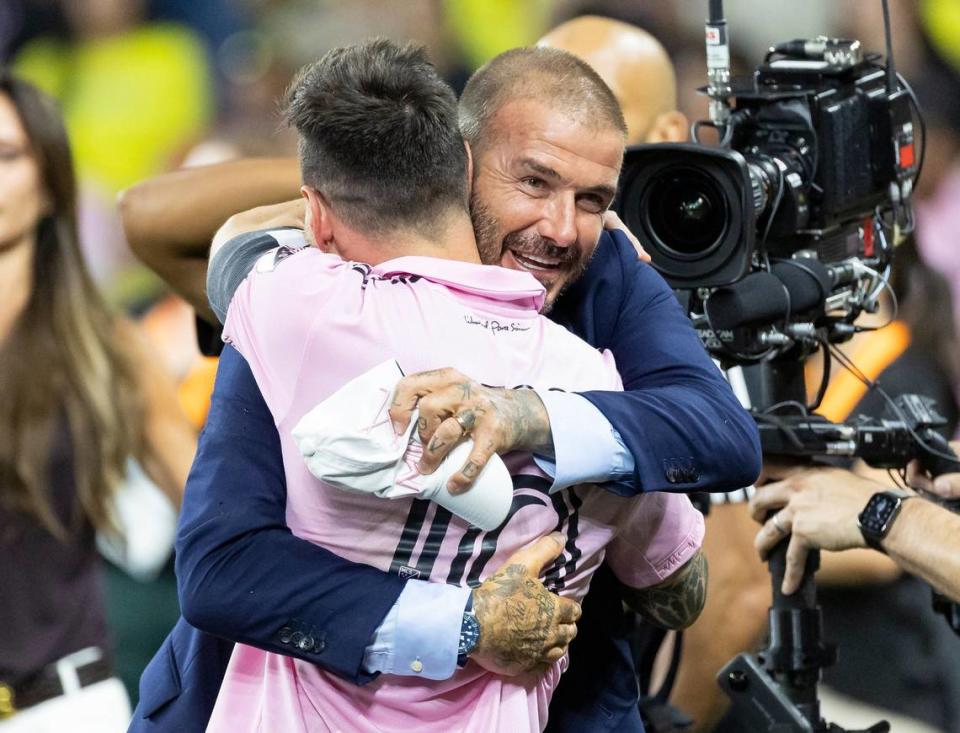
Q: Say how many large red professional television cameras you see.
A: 0